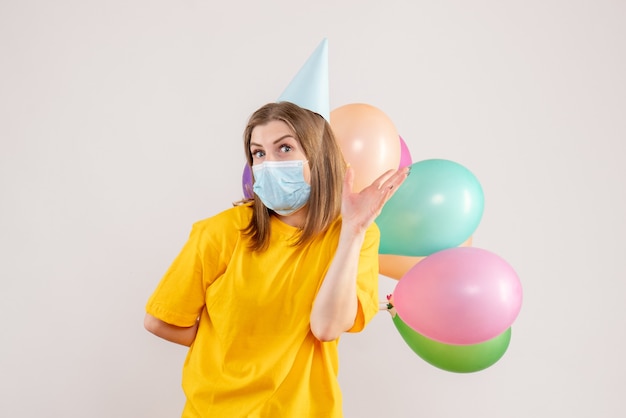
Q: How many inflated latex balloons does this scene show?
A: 7